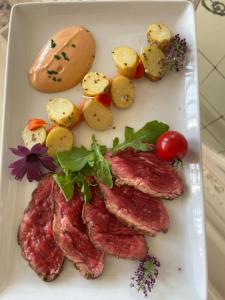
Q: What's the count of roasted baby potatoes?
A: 9